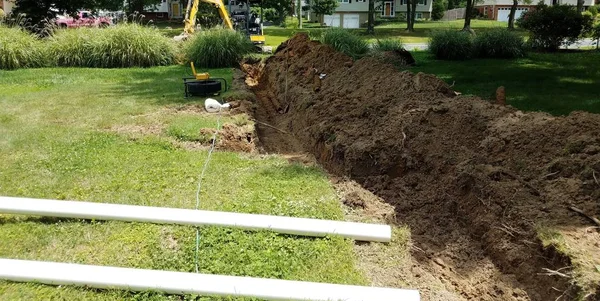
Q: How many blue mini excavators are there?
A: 0